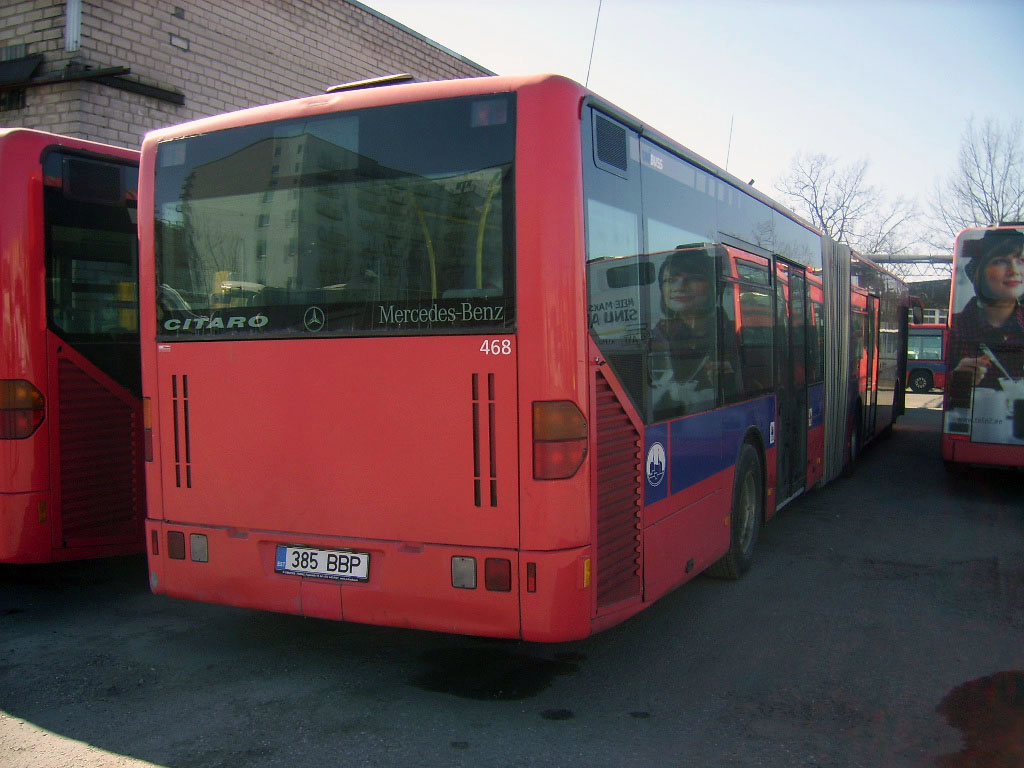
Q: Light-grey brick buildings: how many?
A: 1